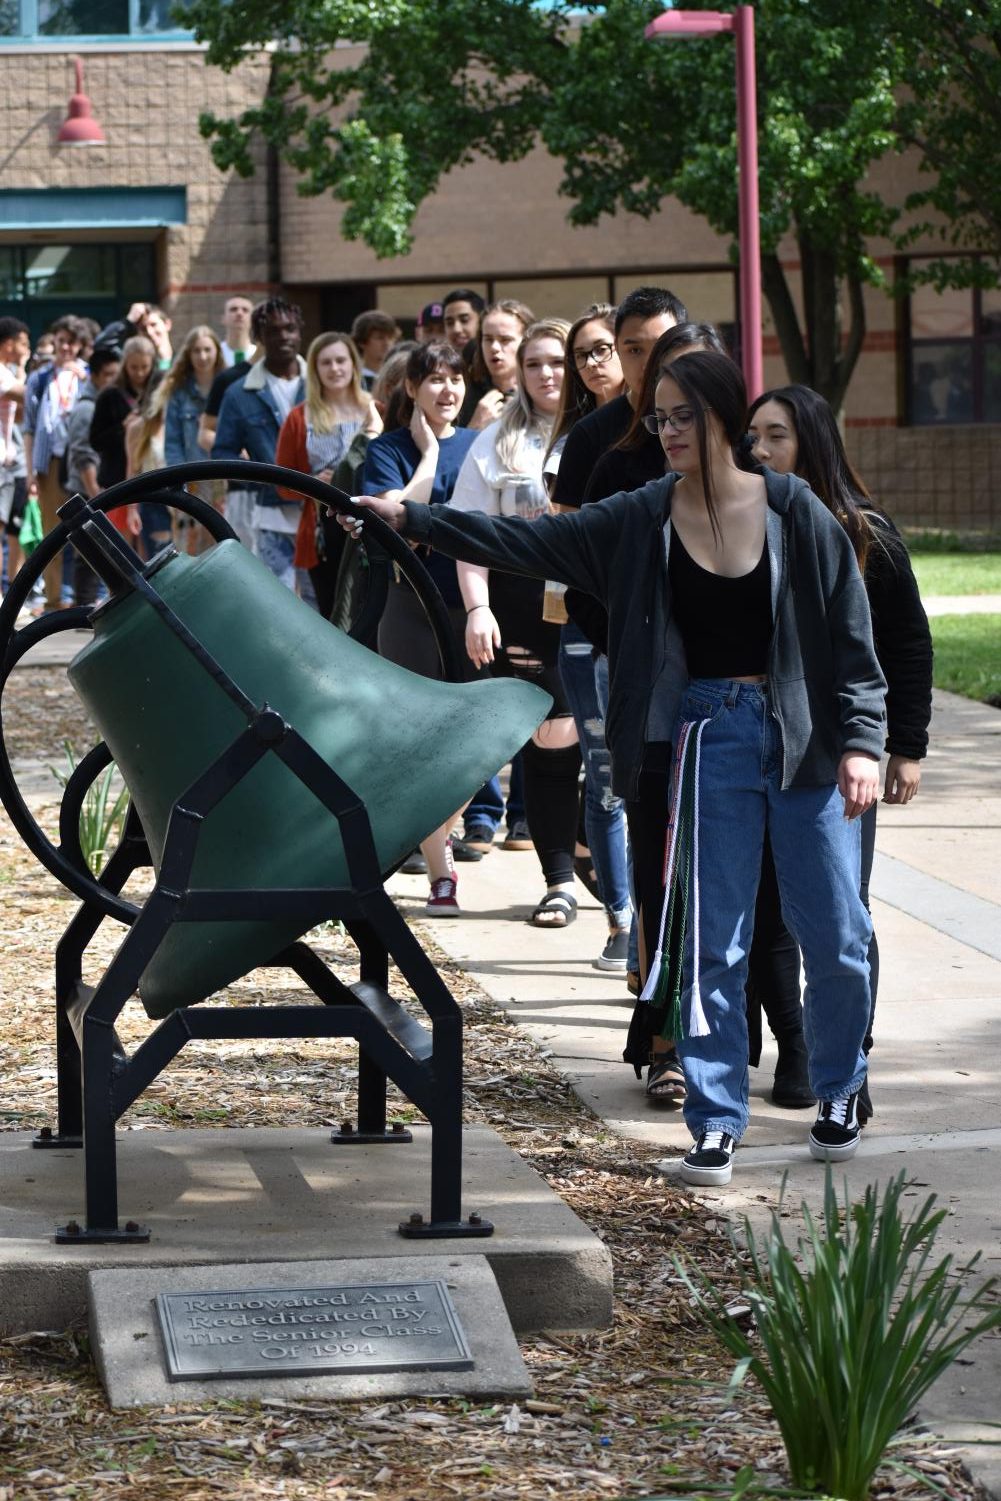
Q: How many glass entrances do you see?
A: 1